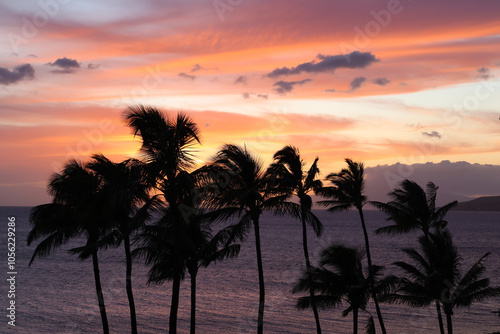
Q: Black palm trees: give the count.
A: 10